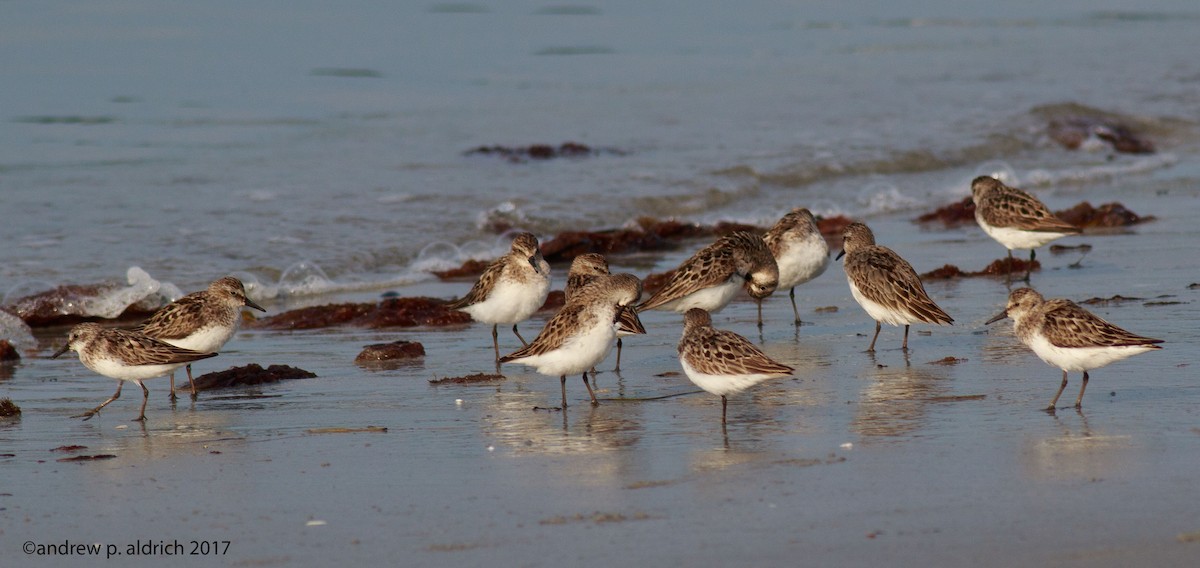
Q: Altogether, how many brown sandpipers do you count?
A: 11